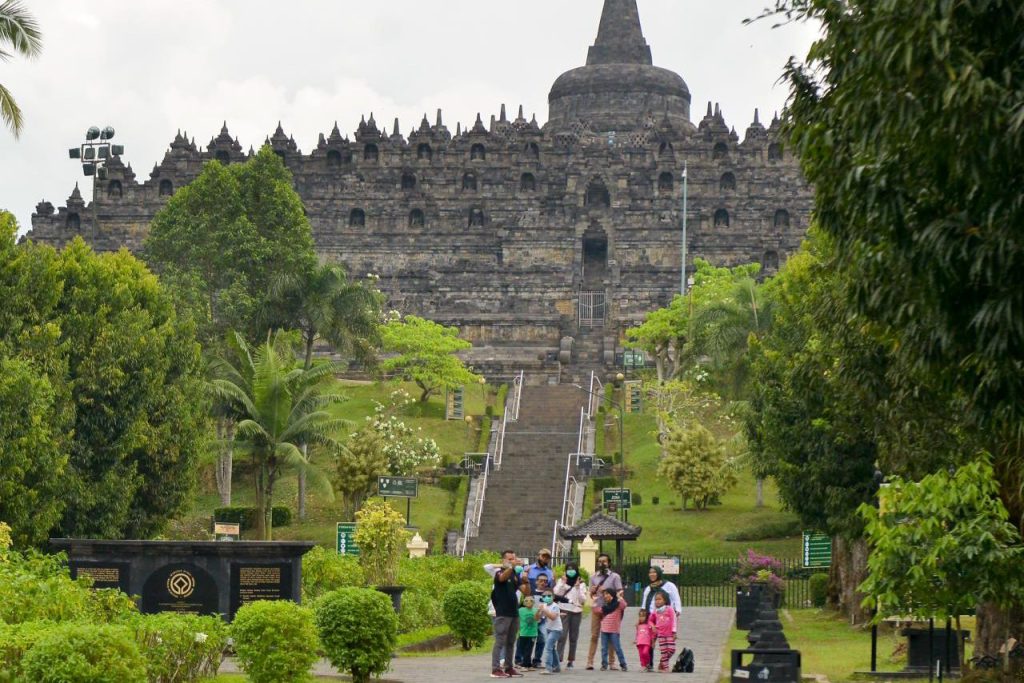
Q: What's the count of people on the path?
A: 12